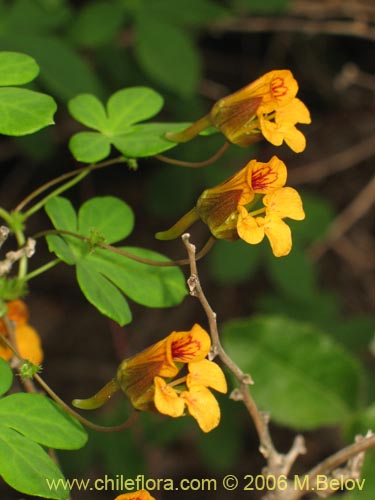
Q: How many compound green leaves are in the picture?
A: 4